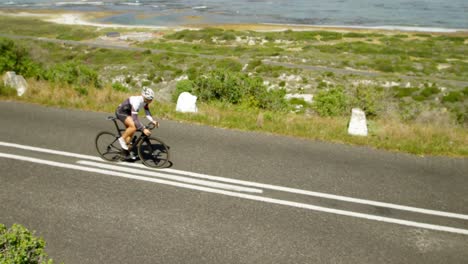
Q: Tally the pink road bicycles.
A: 0